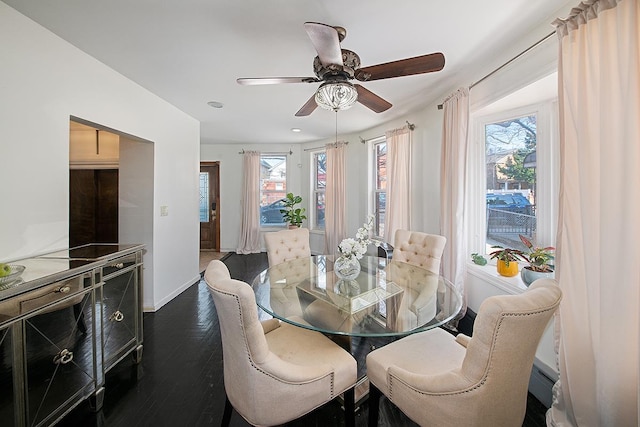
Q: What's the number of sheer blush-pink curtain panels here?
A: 5